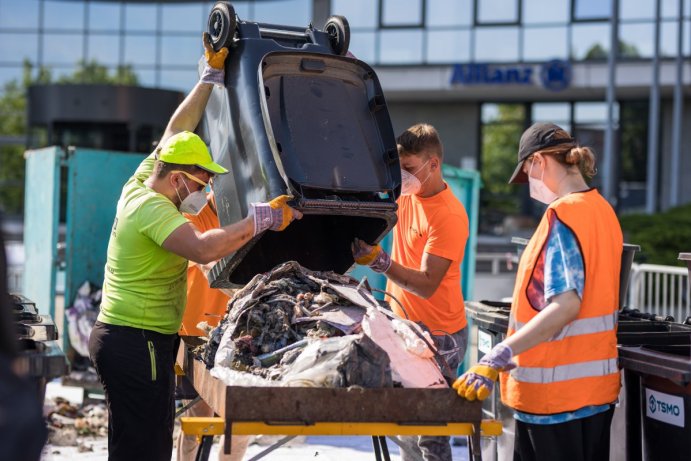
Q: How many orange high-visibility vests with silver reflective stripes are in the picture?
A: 1